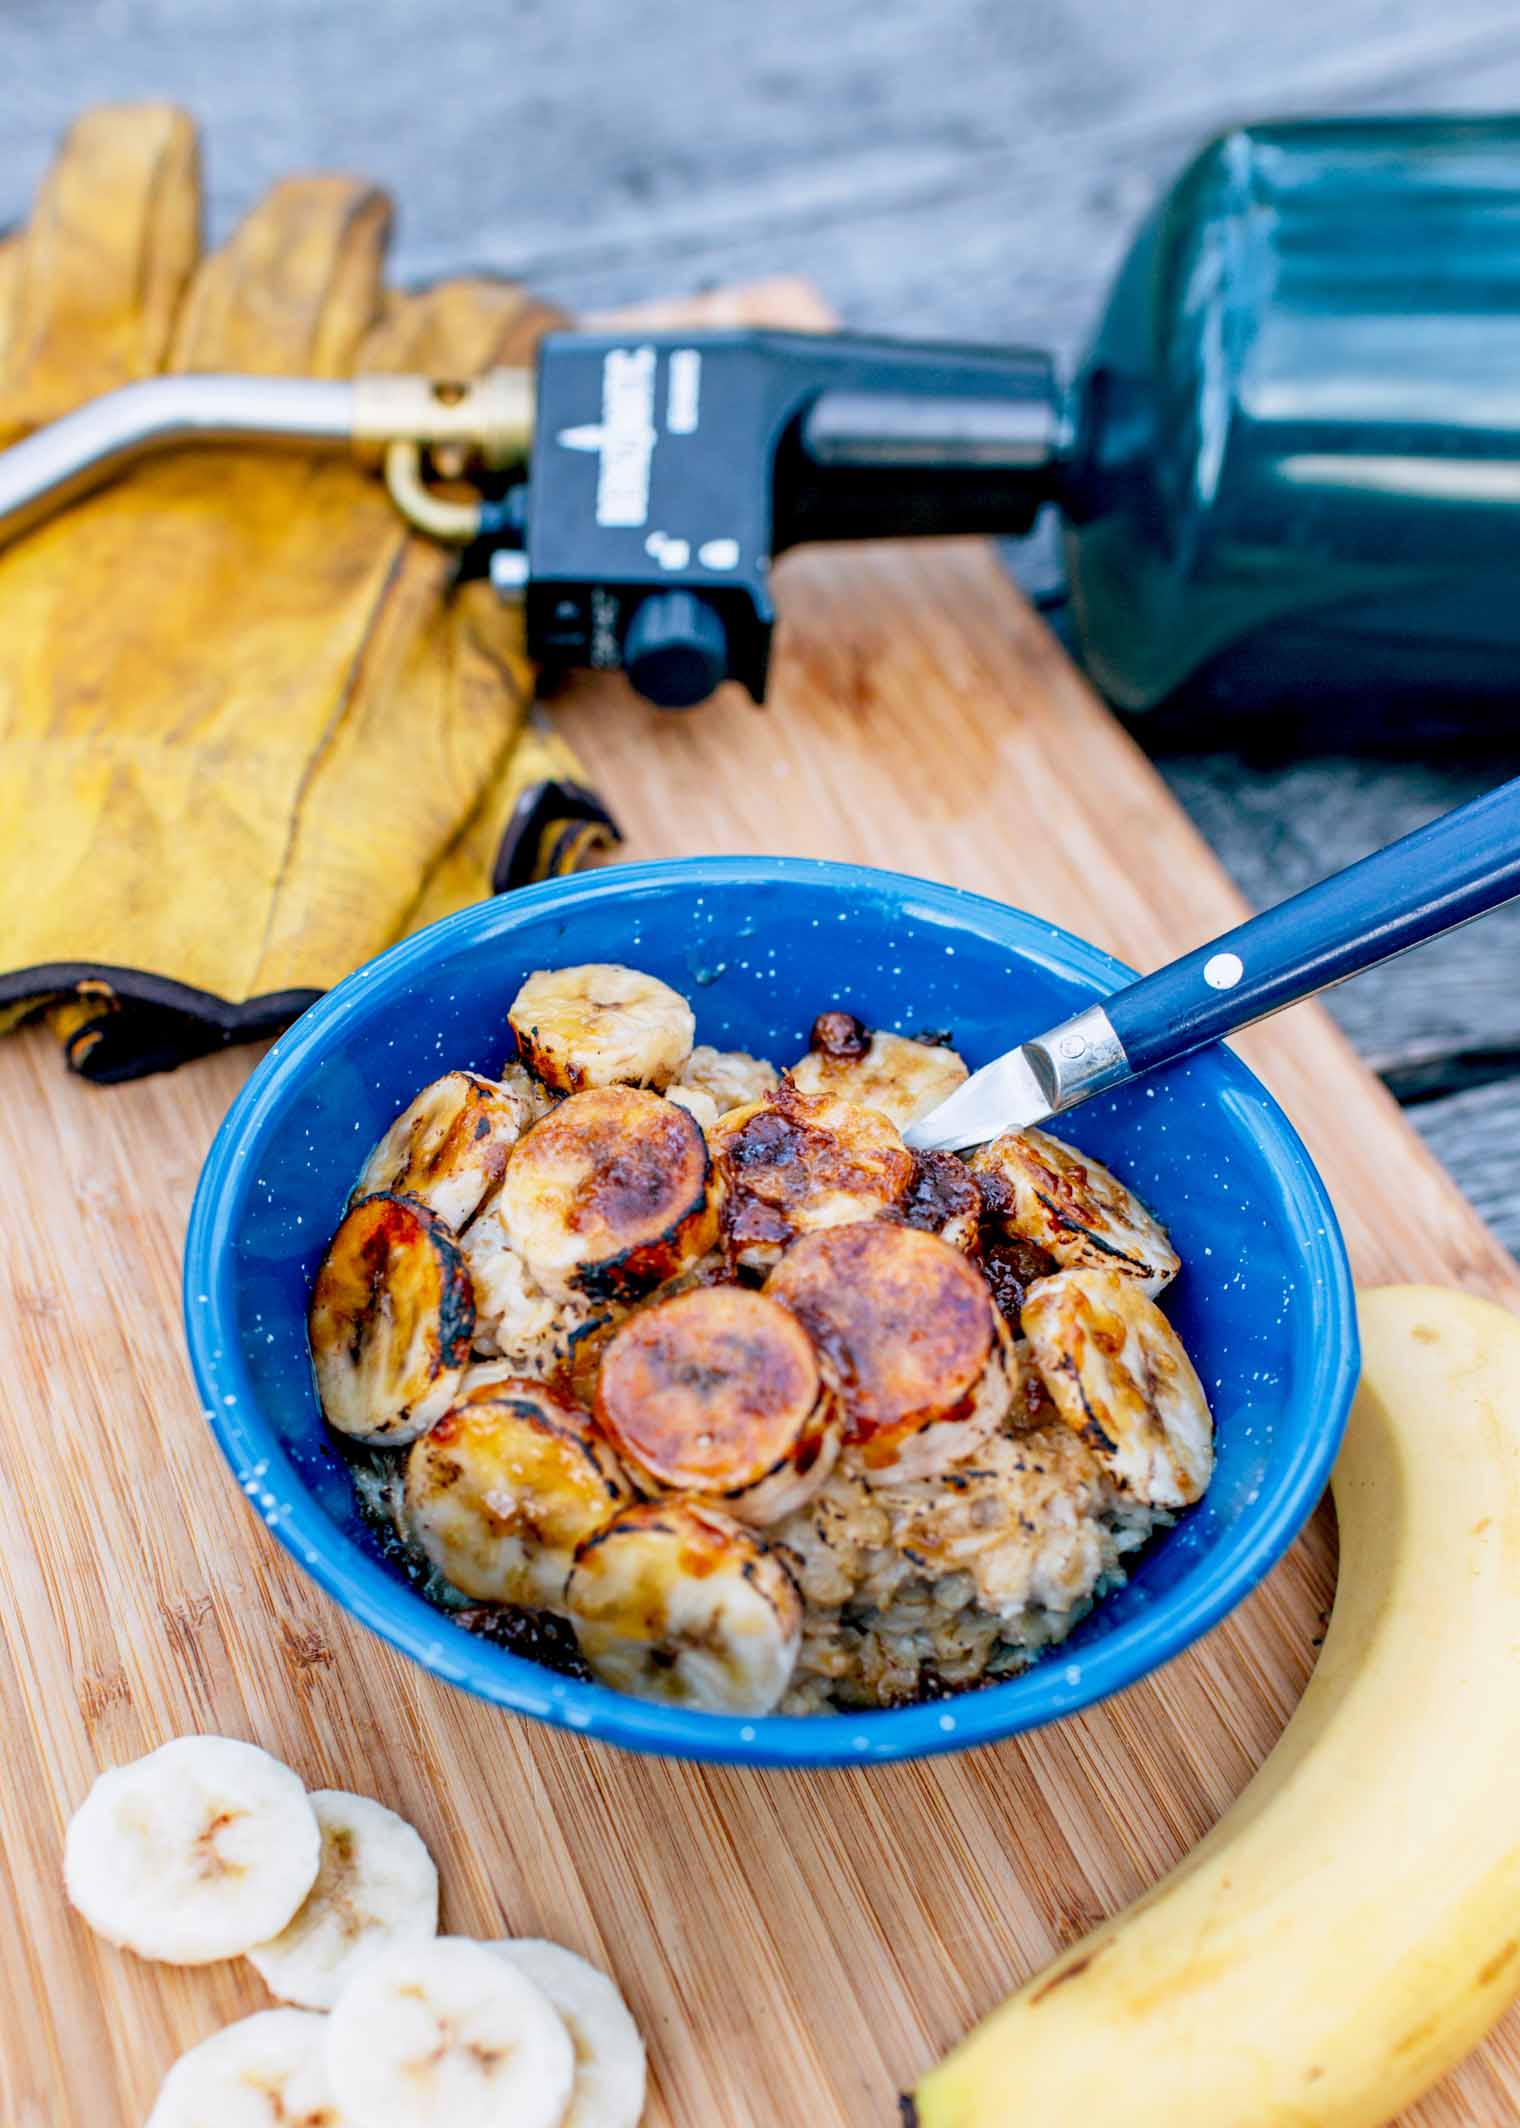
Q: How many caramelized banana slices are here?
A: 12